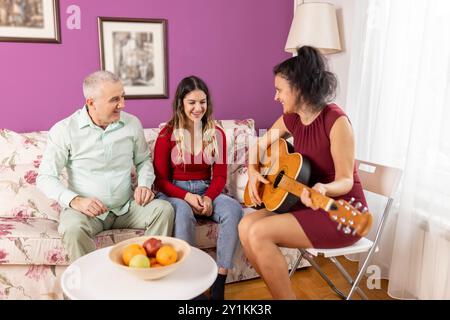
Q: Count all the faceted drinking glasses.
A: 0